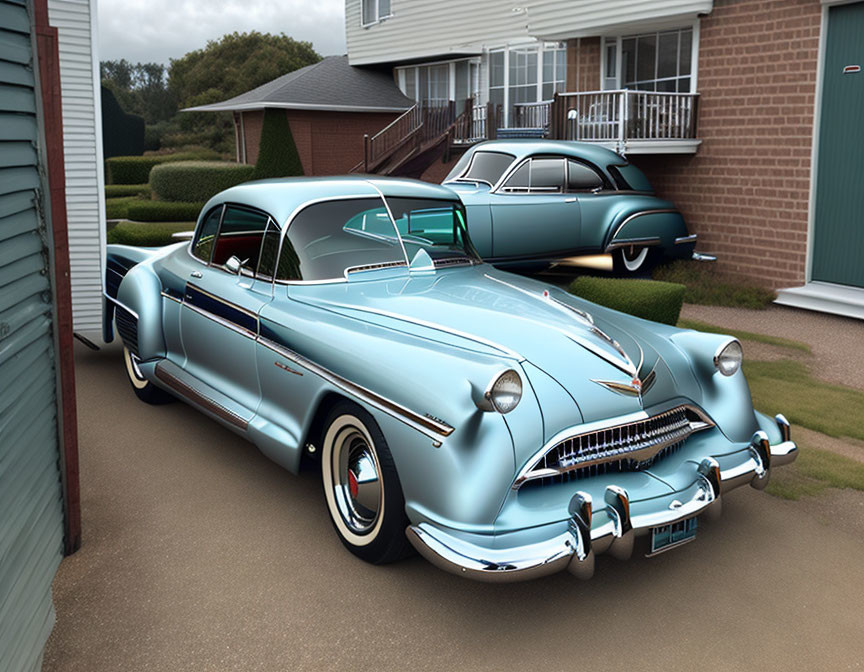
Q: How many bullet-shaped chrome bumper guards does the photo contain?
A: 5